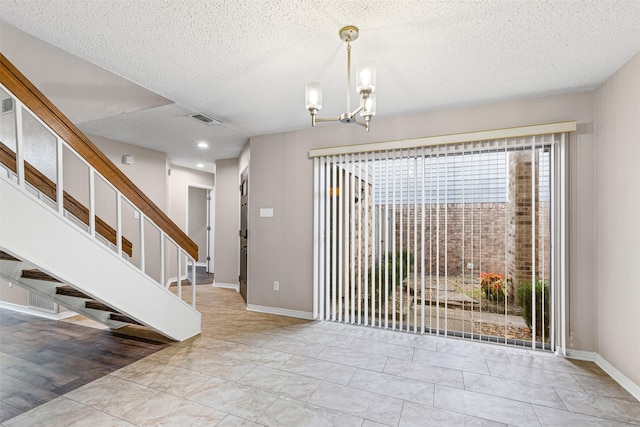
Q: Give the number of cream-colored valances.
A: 1